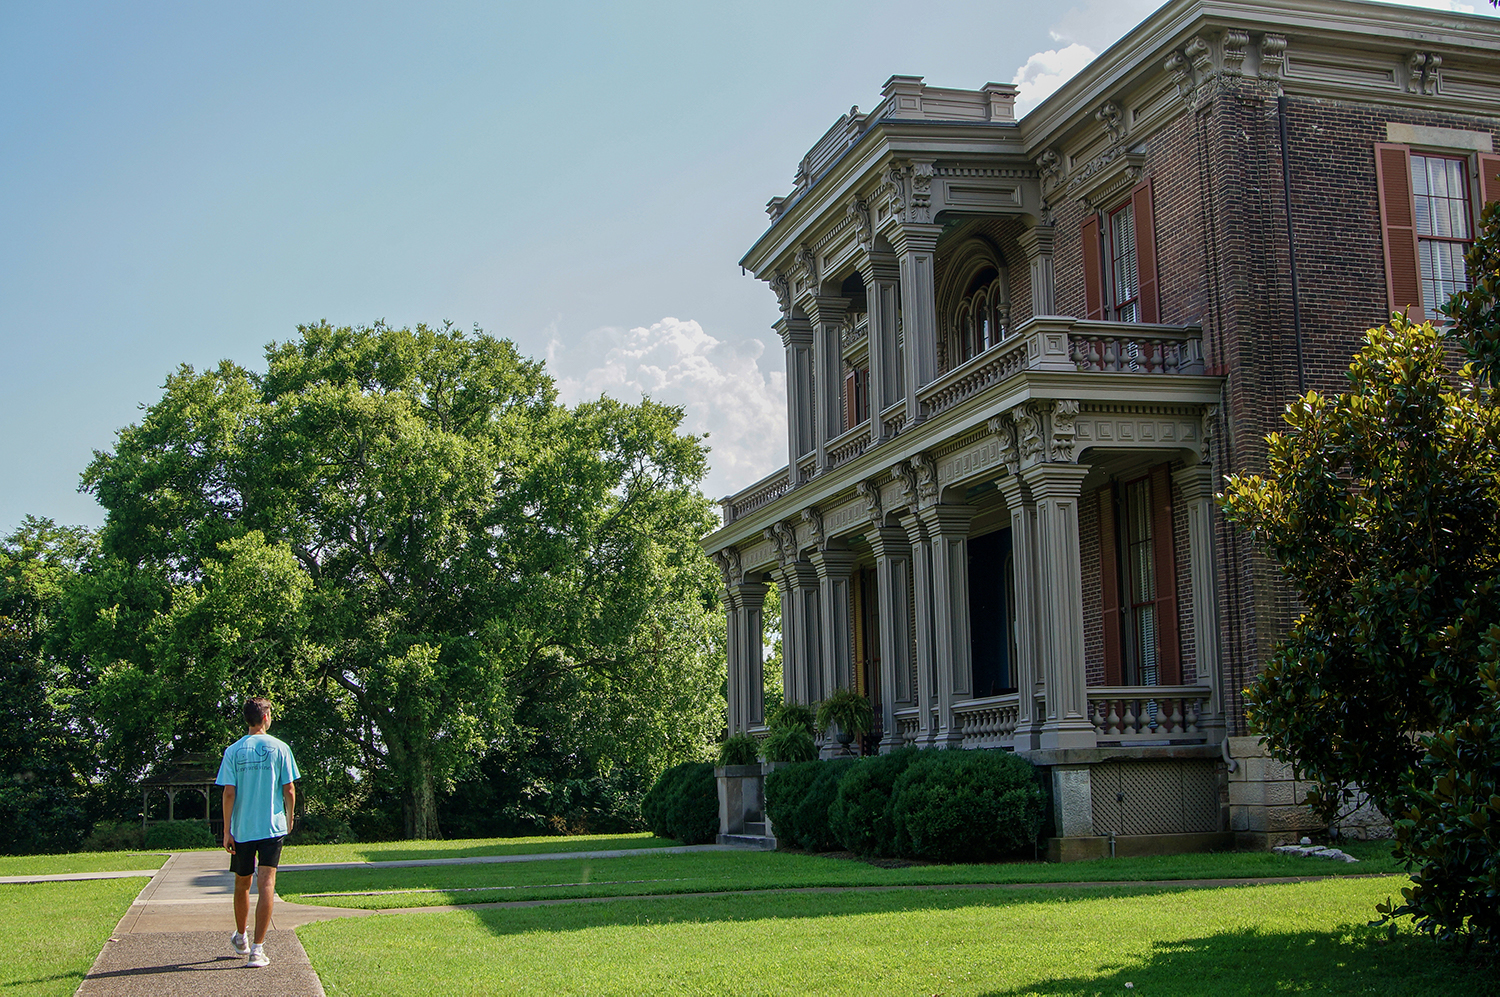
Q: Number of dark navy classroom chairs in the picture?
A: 0